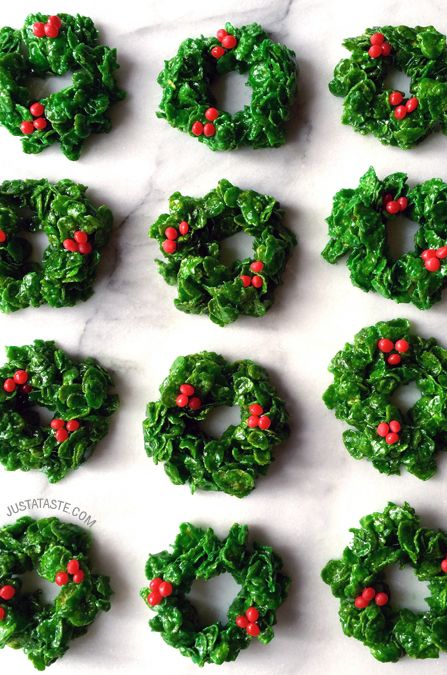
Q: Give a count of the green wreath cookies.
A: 12